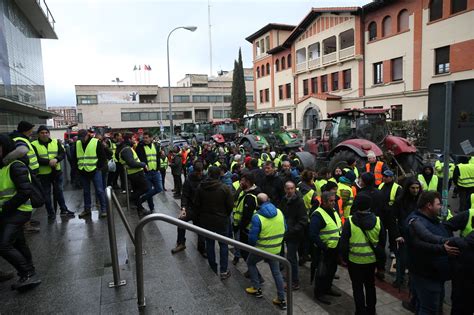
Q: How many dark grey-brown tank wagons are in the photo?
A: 0